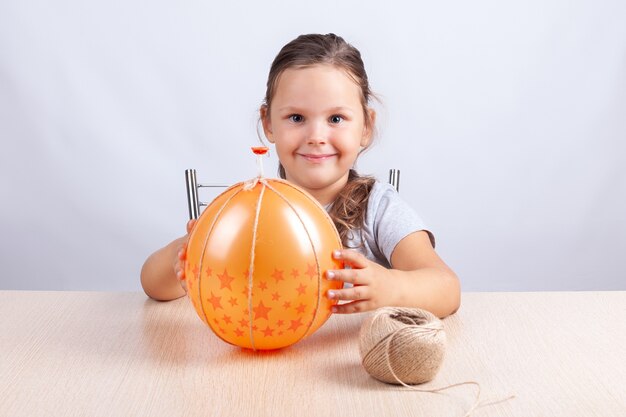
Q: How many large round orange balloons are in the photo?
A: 1